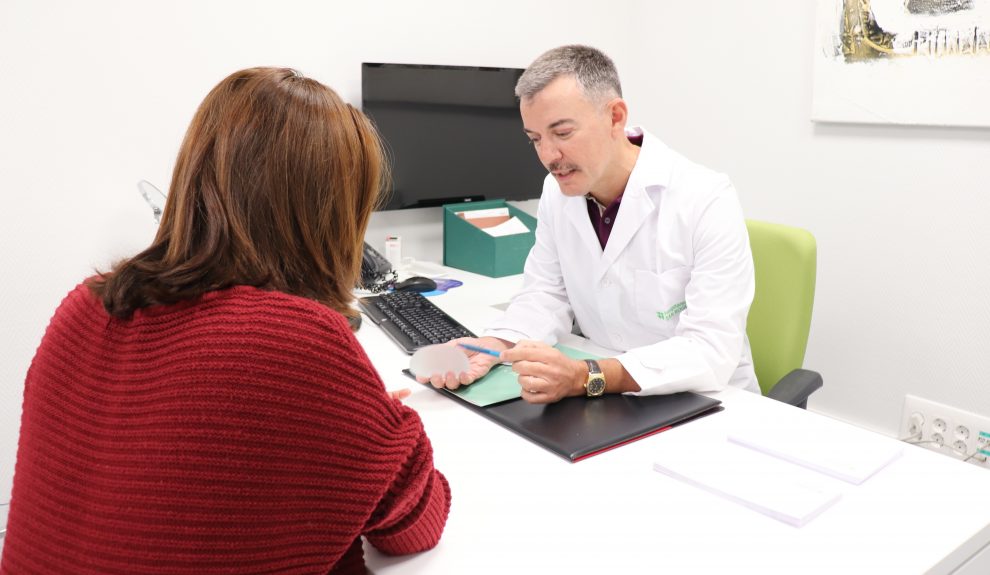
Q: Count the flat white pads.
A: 2